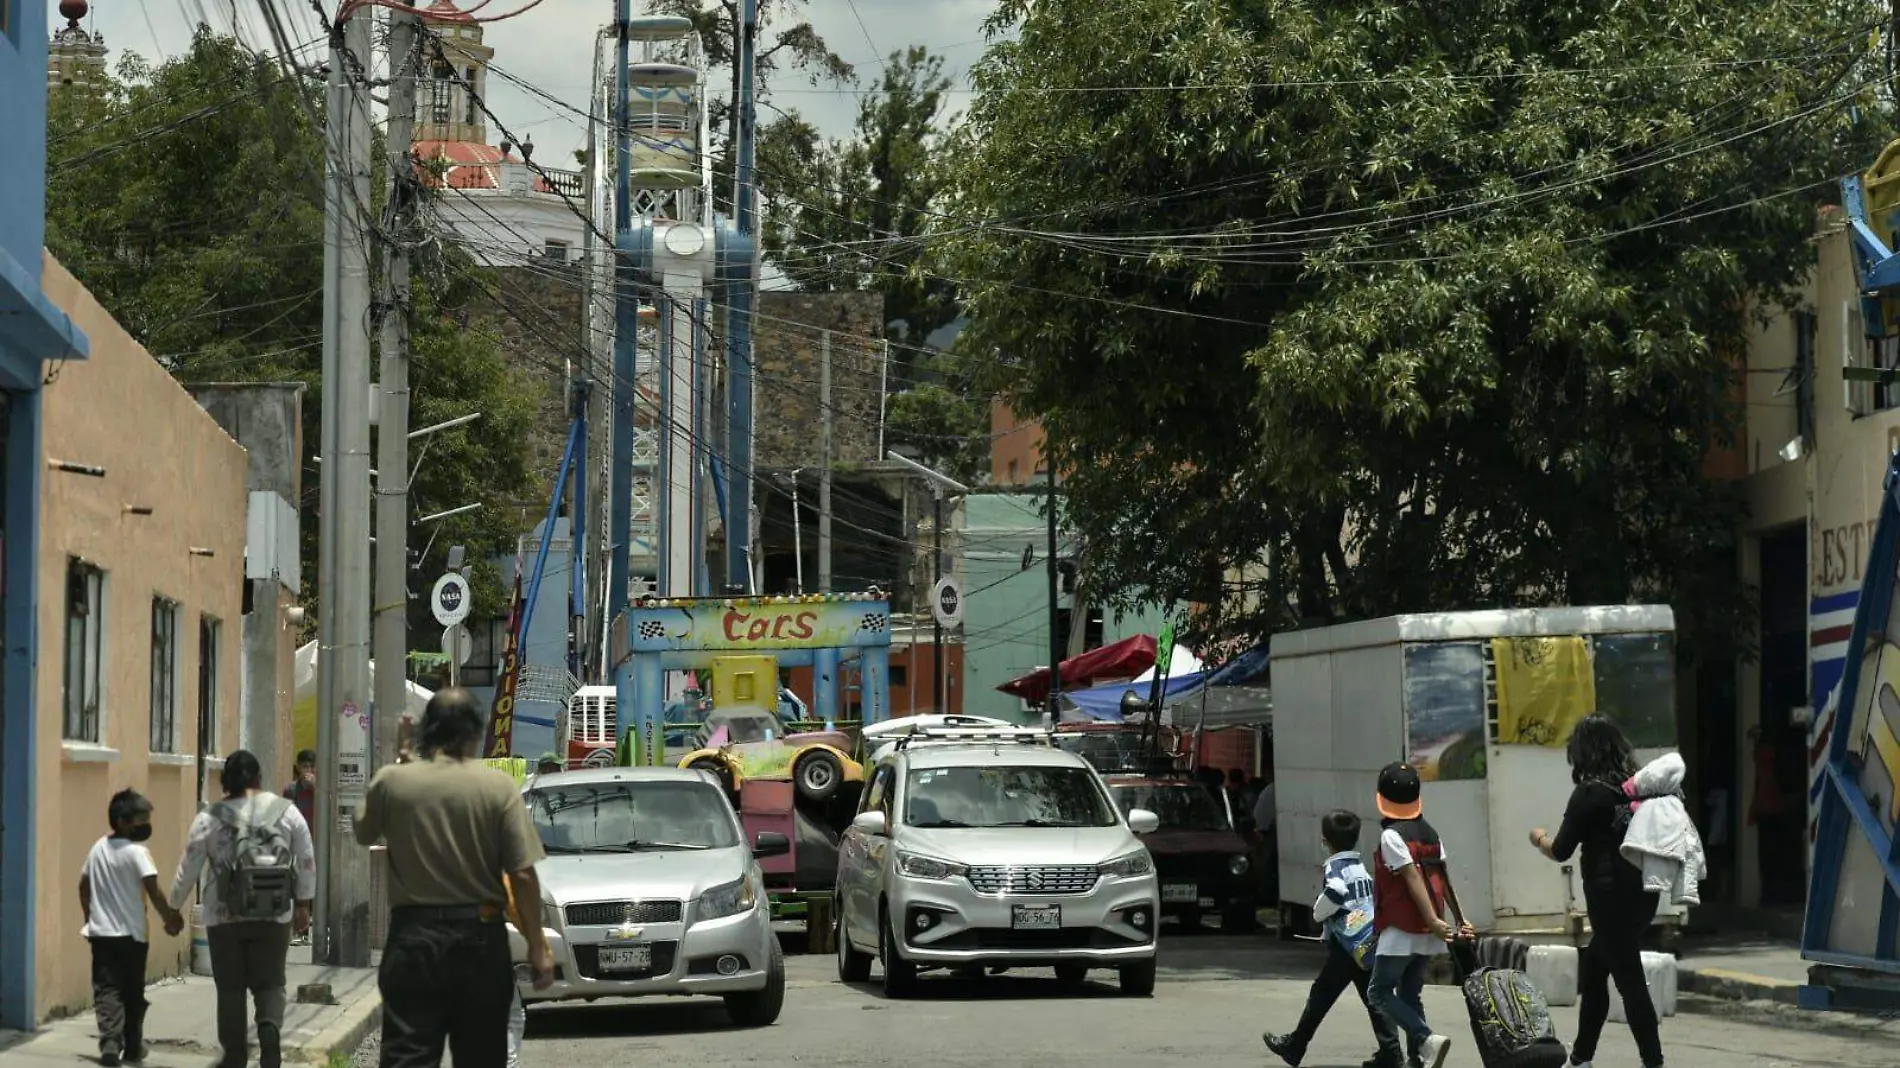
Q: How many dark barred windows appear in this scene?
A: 3